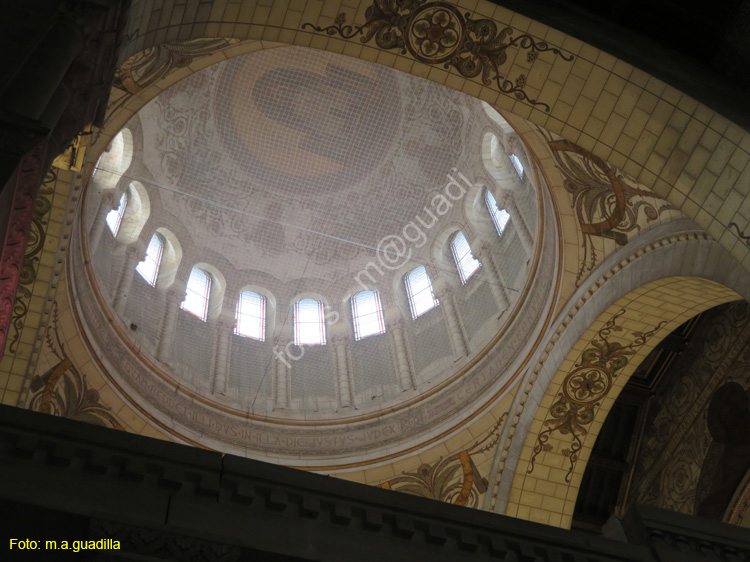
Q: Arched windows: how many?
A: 11